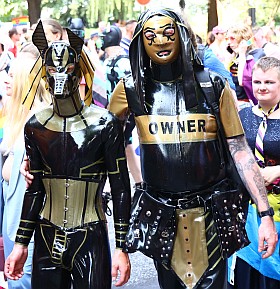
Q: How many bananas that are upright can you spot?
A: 0